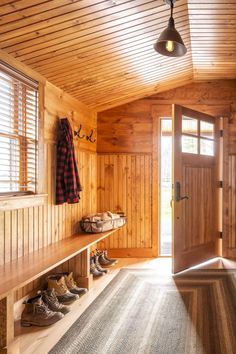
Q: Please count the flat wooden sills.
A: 1